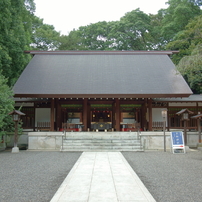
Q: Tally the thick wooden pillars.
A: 4